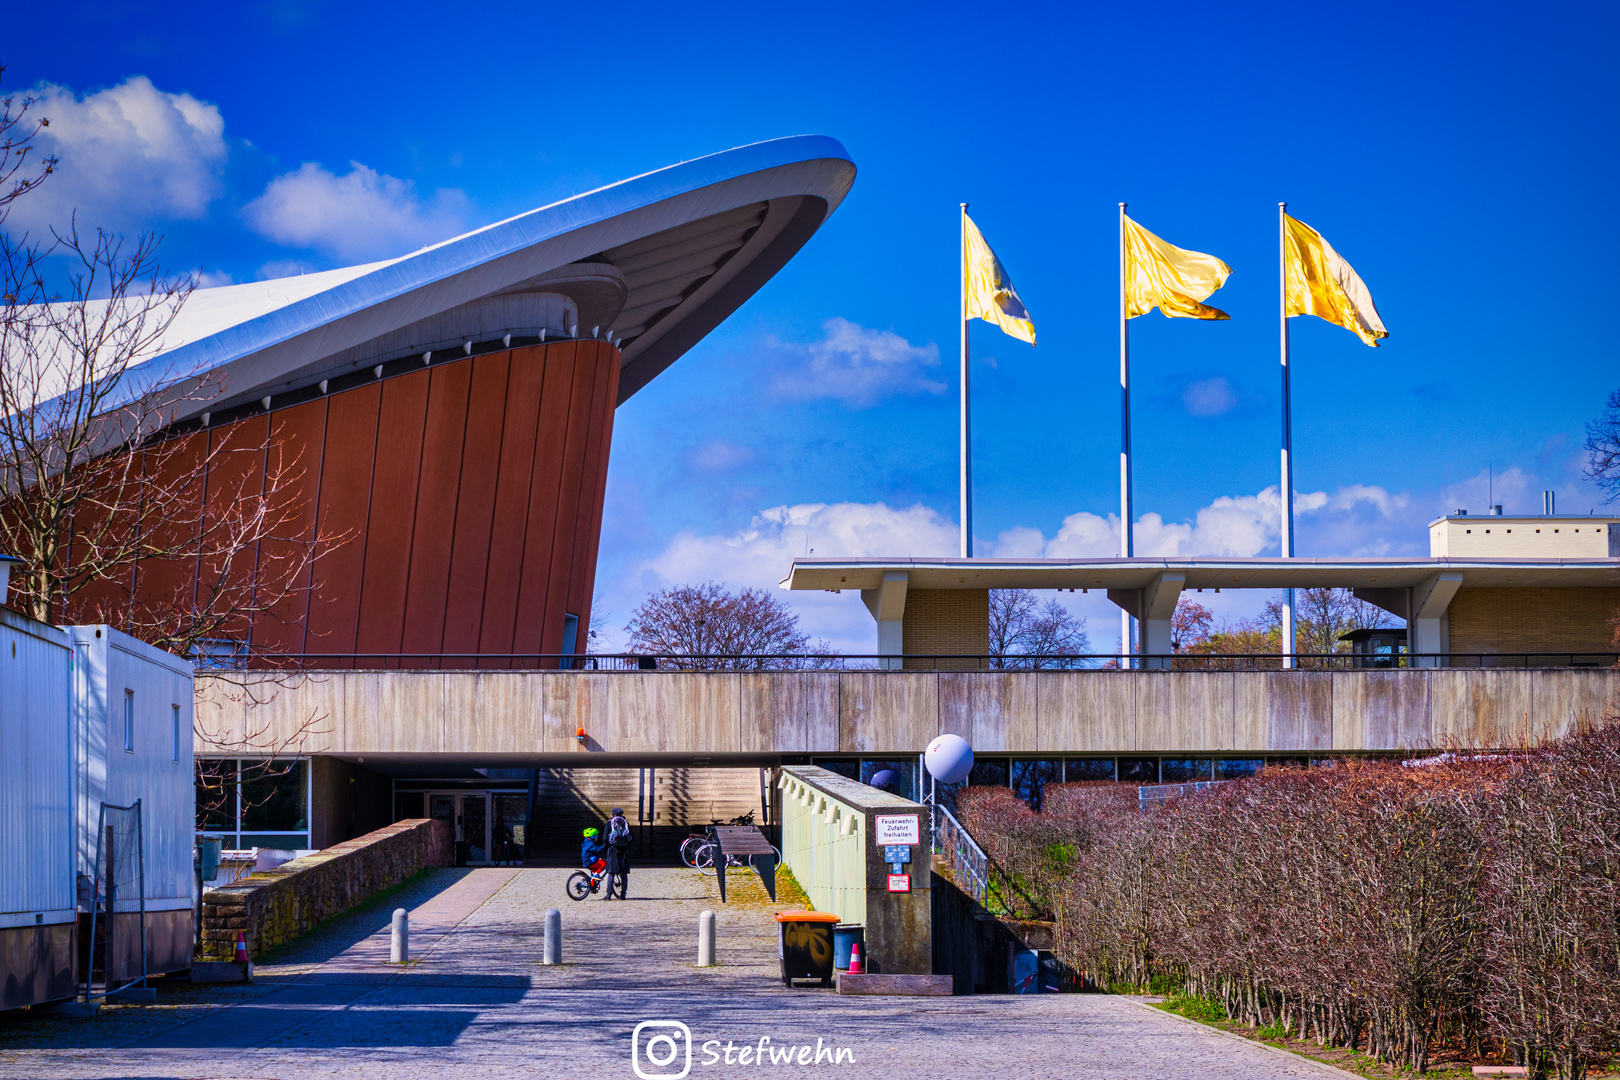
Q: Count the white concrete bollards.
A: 3